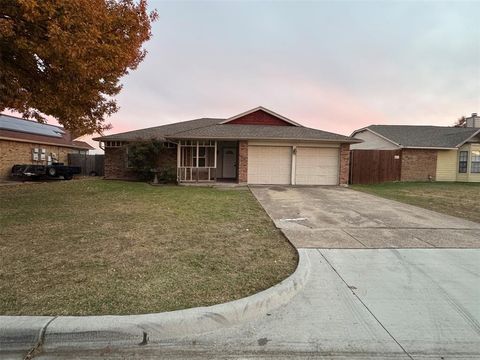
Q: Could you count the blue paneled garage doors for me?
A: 0